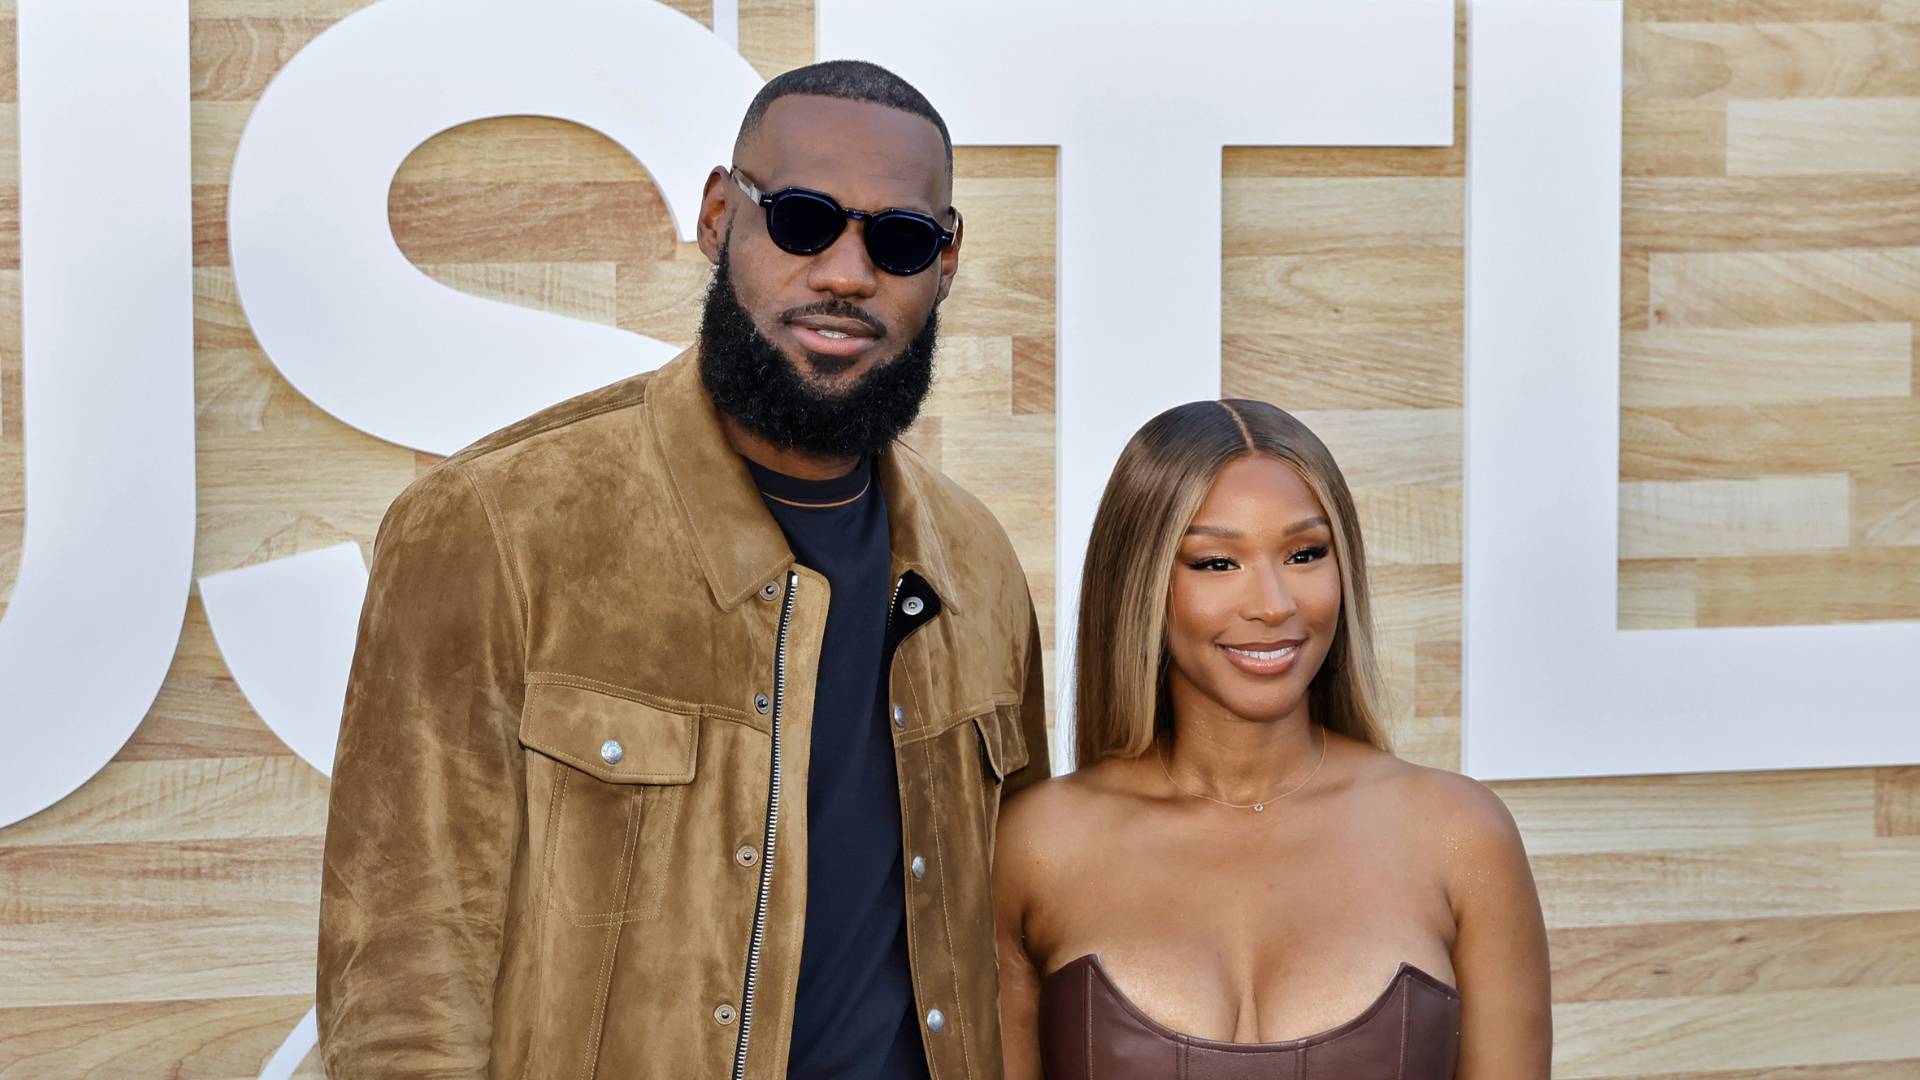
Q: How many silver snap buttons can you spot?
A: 9